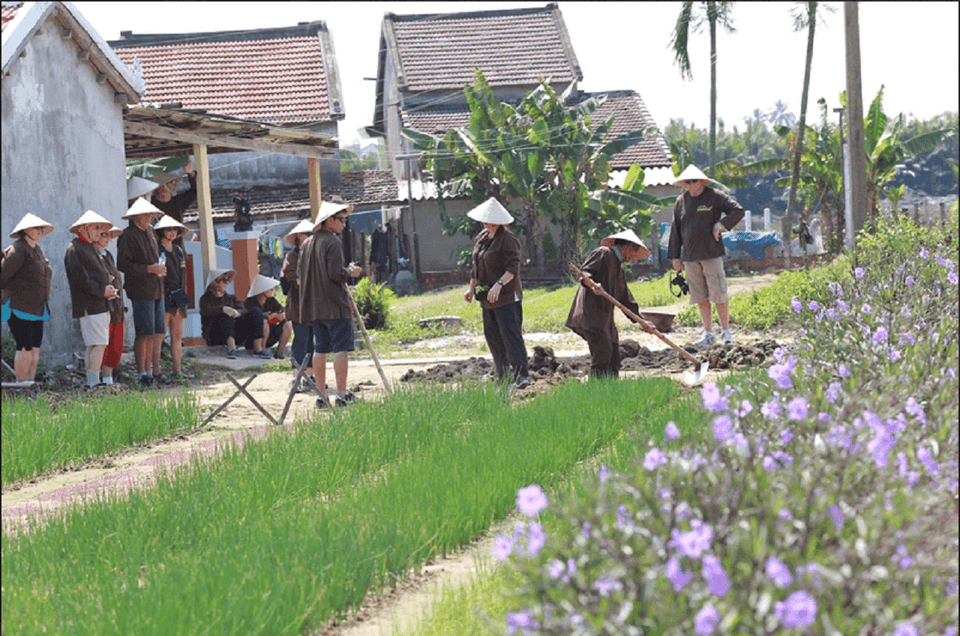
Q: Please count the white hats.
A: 14